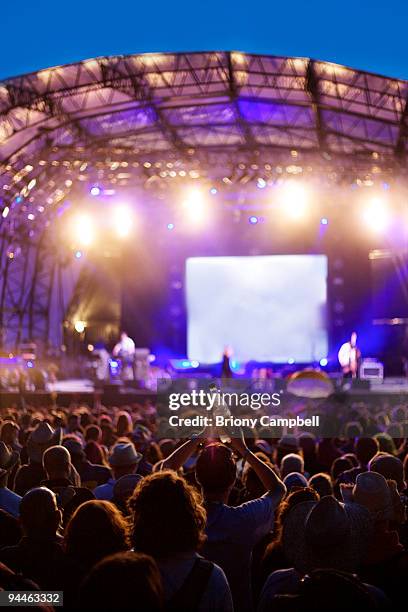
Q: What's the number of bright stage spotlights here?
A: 5